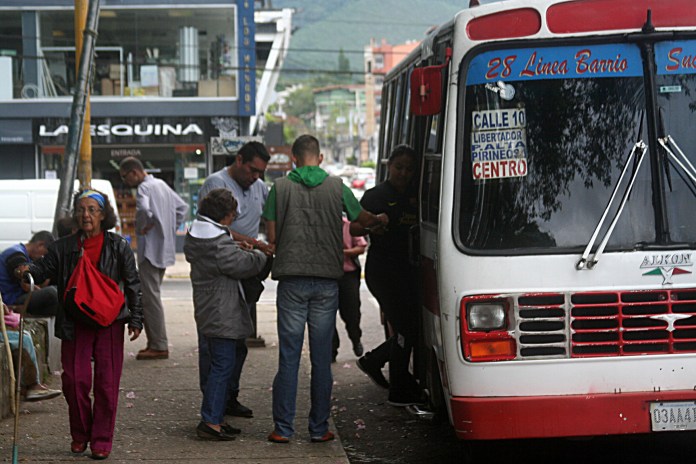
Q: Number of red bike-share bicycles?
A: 0